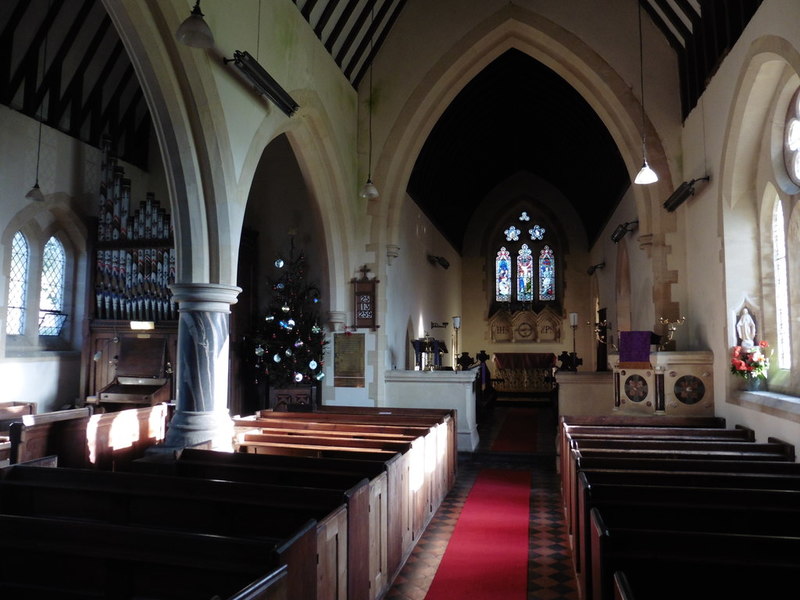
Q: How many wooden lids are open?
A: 1